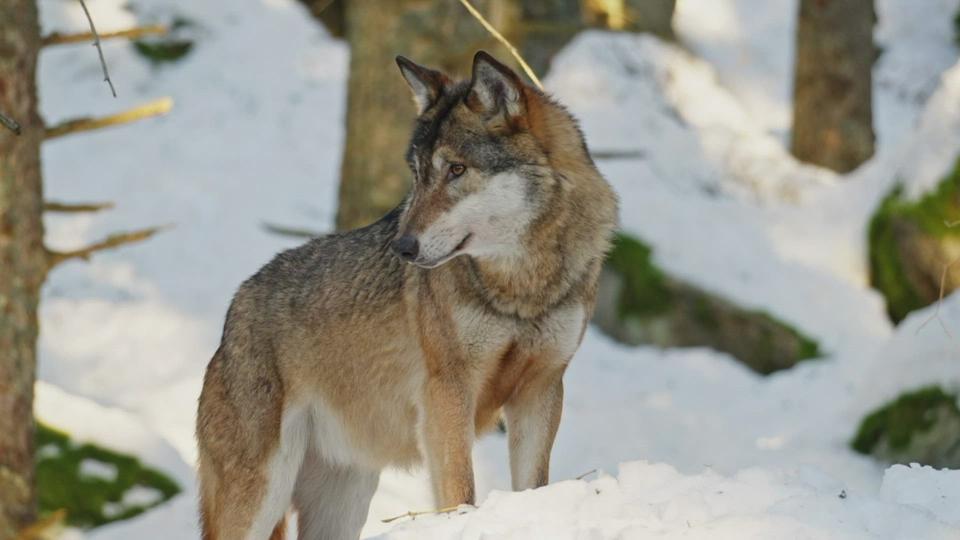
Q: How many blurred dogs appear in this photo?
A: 0